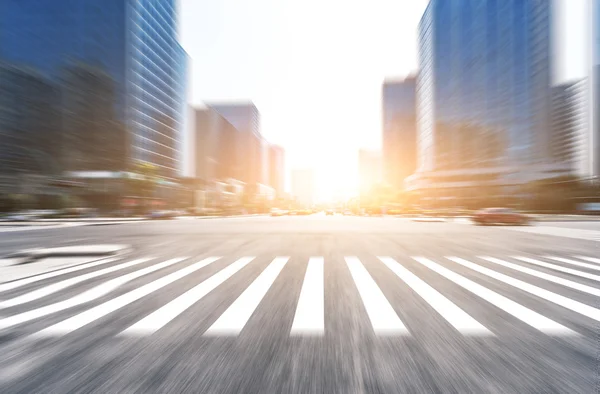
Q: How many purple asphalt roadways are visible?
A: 0